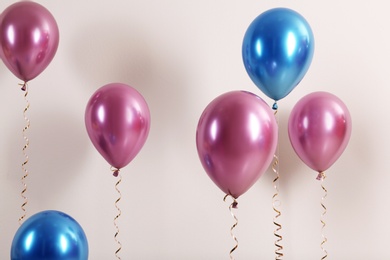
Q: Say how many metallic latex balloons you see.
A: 6